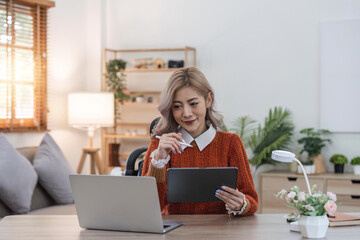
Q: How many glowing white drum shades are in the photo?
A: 1